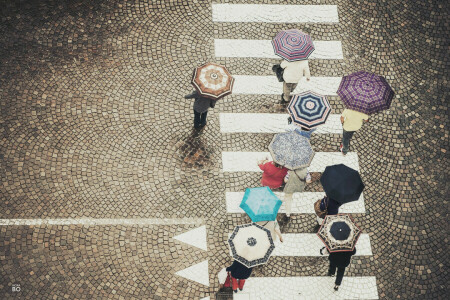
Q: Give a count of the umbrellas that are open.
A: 9